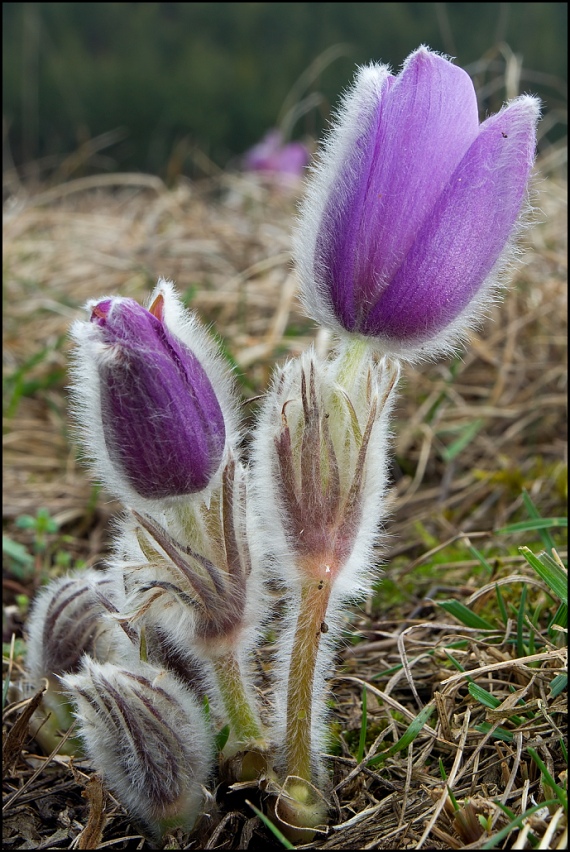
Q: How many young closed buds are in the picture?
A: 2